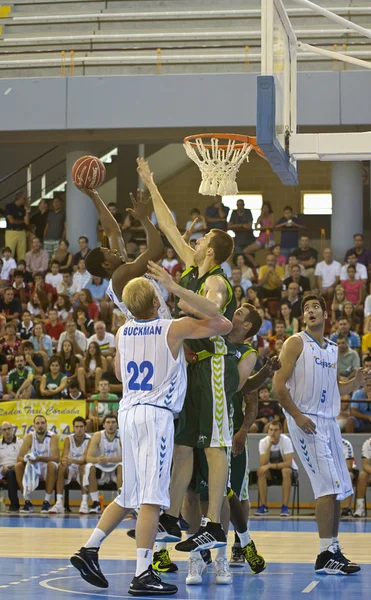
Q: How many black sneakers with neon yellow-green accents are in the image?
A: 2